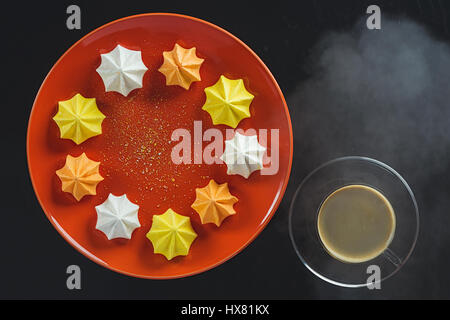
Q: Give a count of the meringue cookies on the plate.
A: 9